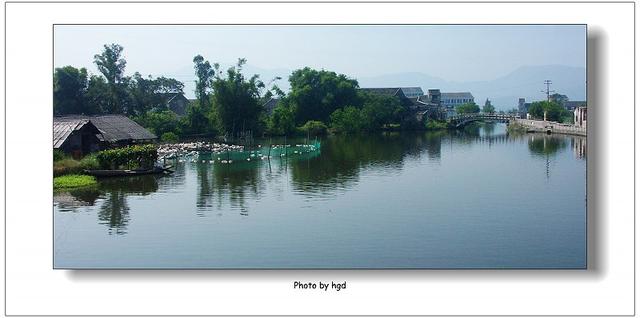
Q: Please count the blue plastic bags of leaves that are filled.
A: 0